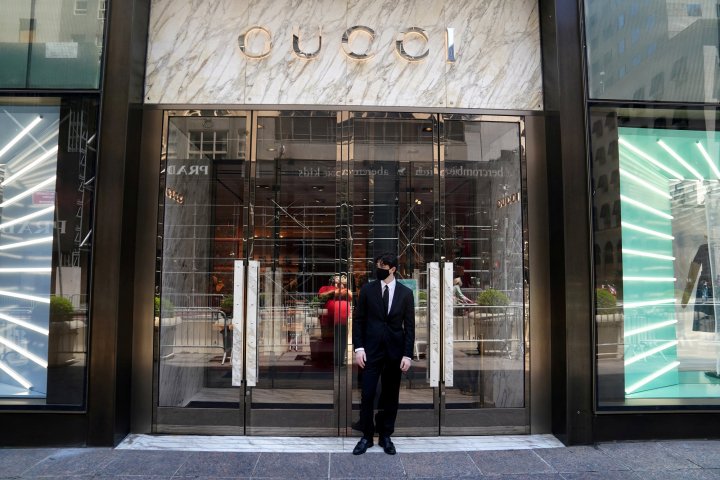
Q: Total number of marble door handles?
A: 4